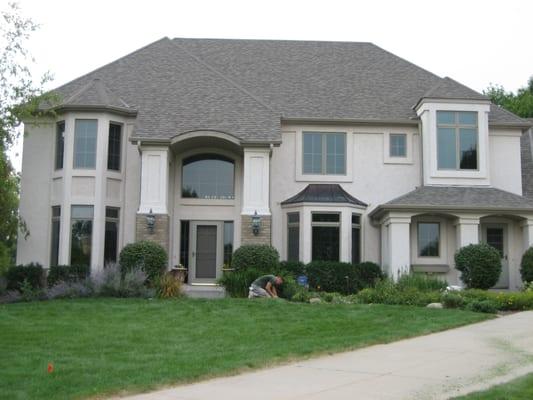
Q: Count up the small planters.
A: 2